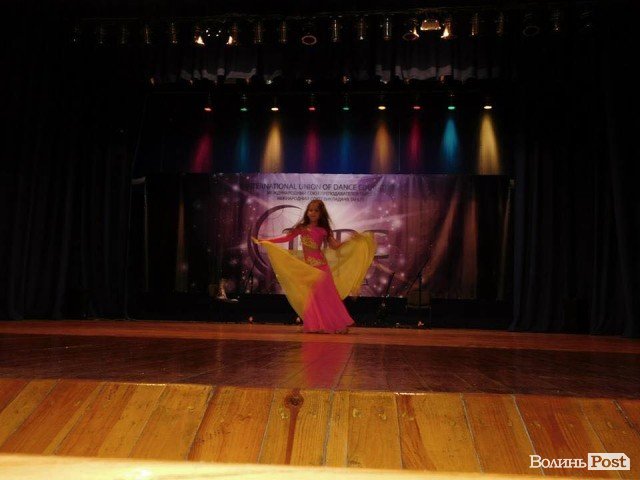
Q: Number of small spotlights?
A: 9